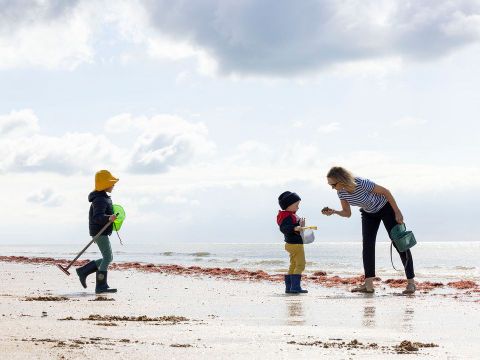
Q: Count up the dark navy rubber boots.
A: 4